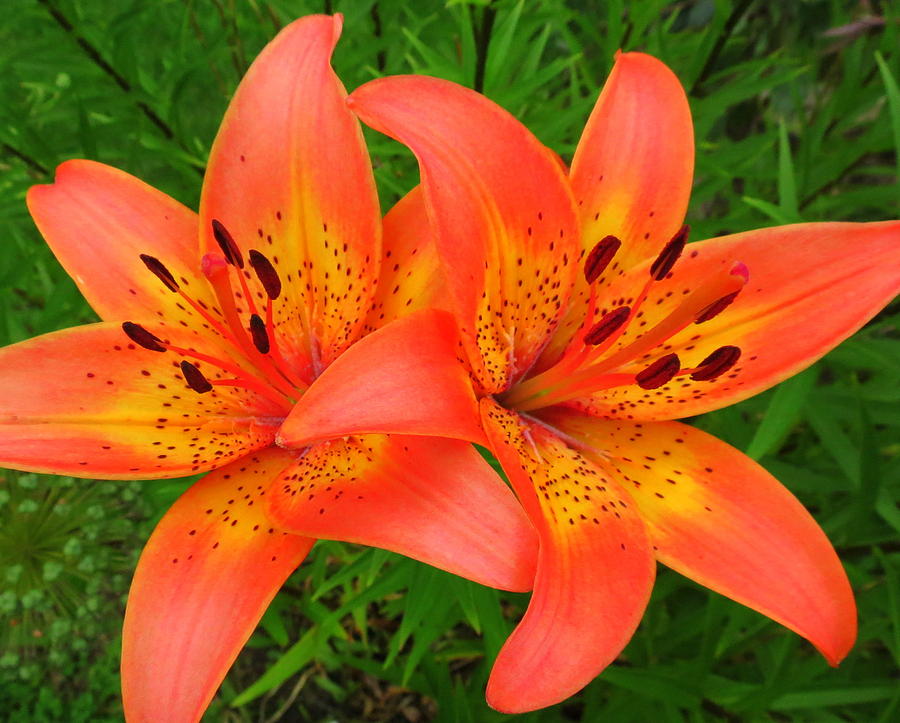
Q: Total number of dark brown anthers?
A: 12